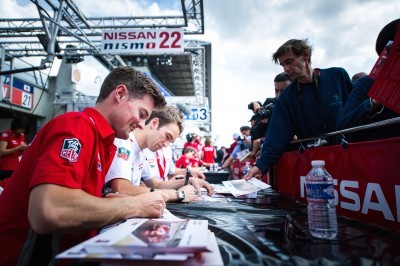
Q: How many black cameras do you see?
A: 2